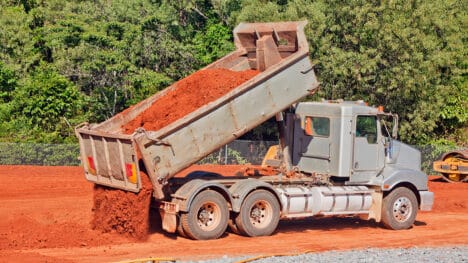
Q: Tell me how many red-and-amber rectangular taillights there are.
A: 2